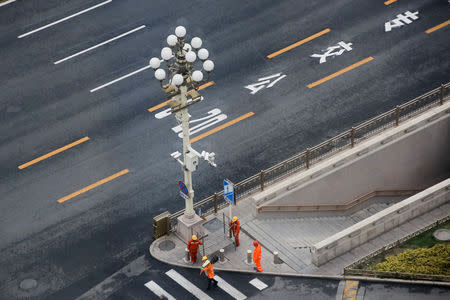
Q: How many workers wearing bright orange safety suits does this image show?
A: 4